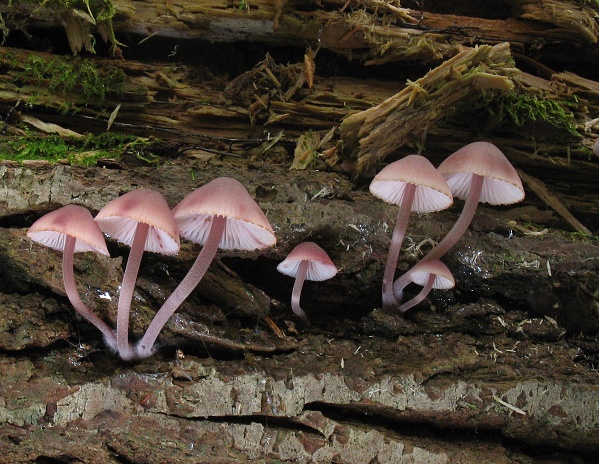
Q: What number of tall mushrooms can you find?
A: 5